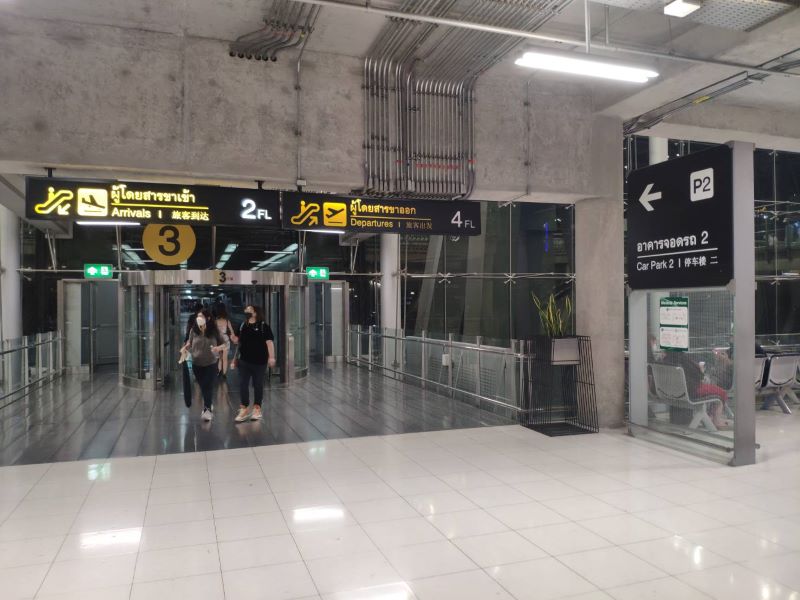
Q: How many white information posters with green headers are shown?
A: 1